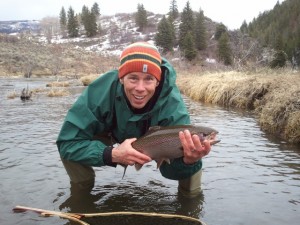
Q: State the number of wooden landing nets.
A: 1